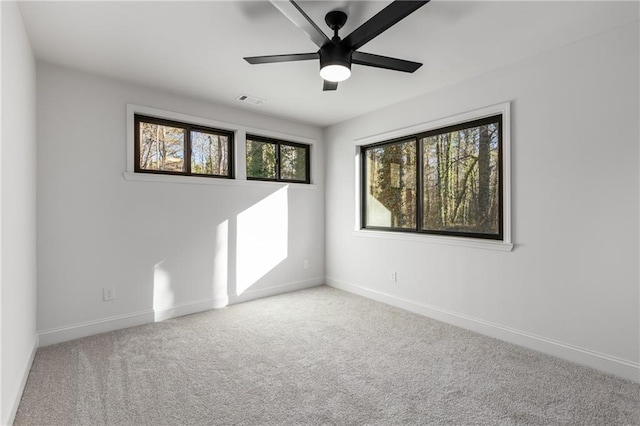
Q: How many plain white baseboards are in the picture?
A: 3